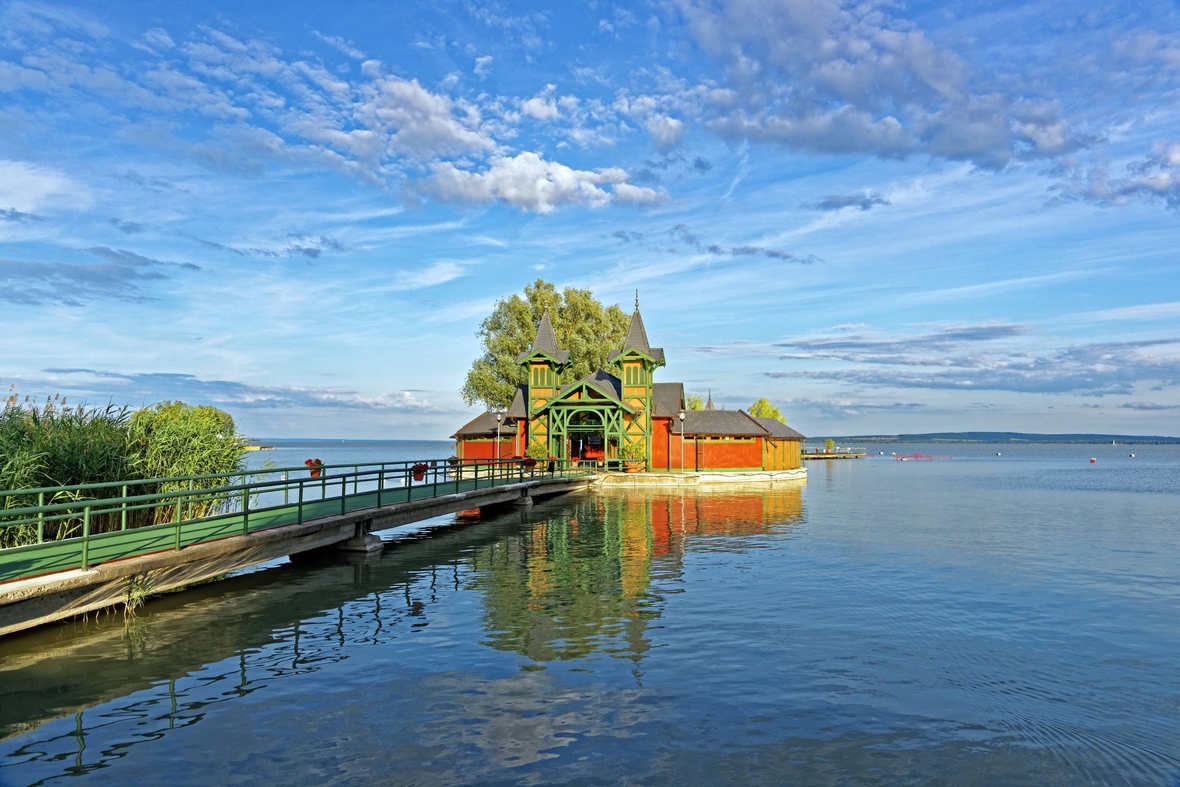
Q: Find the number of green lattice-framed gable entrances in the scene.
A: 1